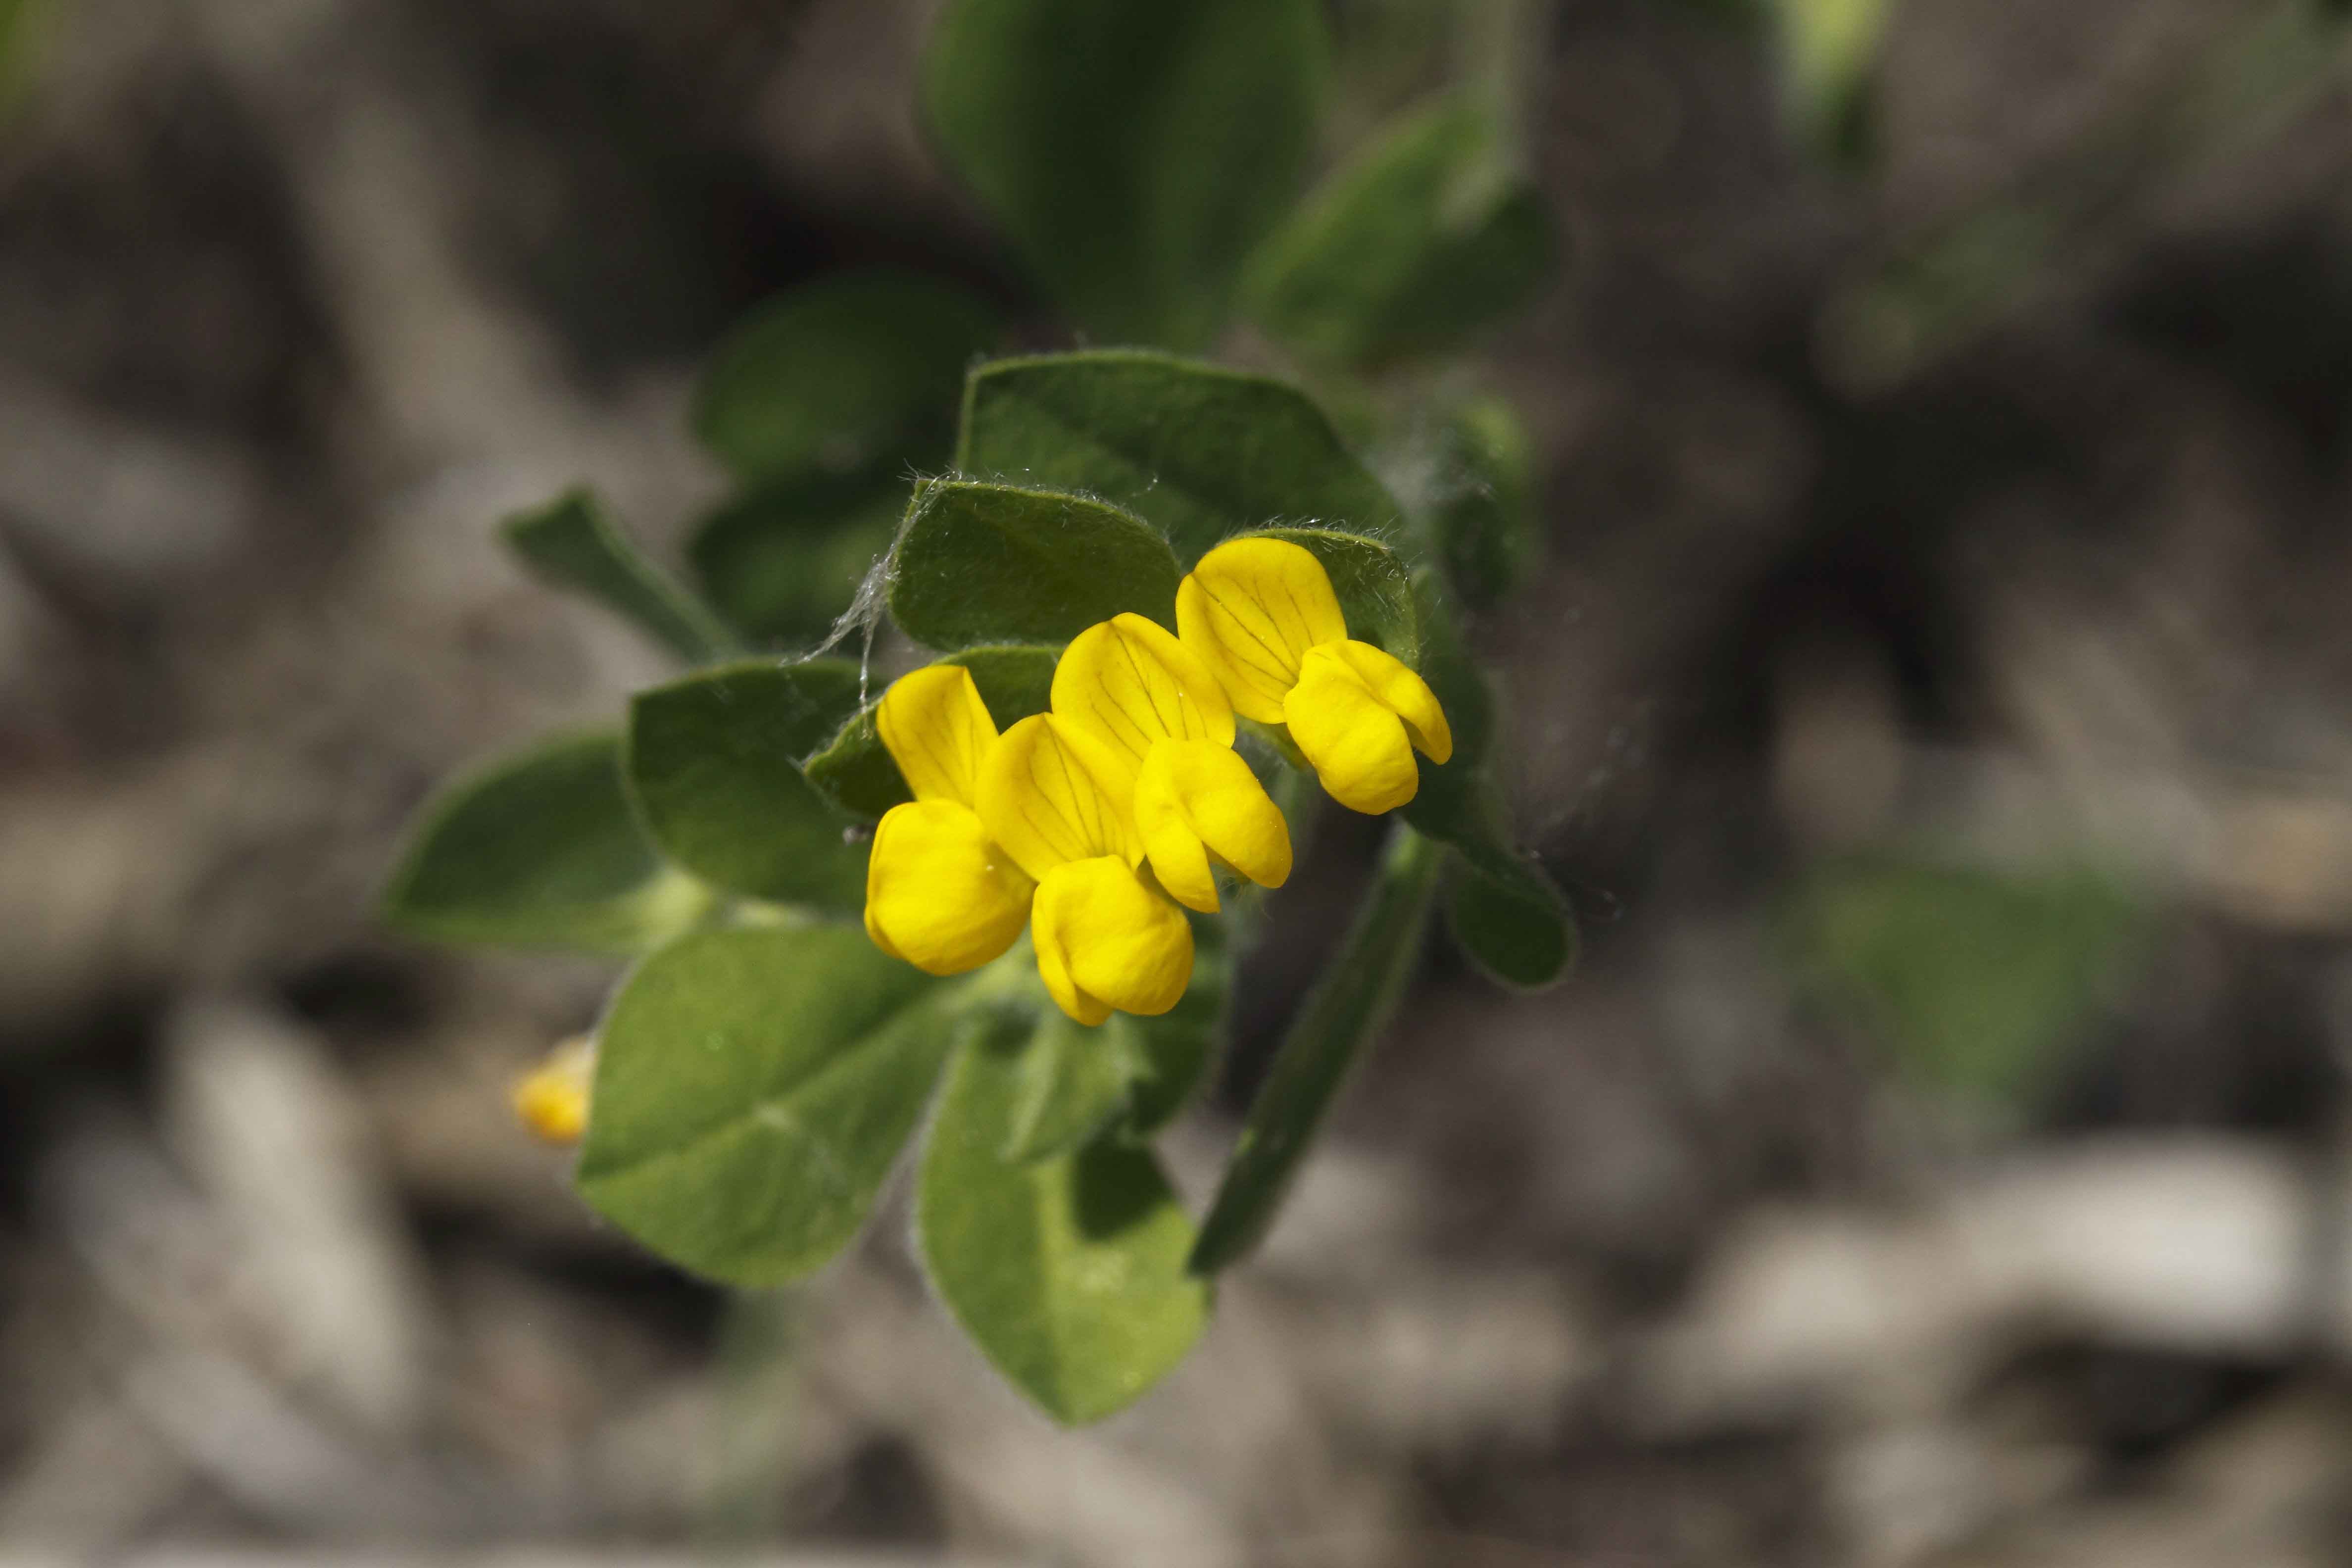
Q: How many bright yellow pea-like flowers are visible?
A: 4